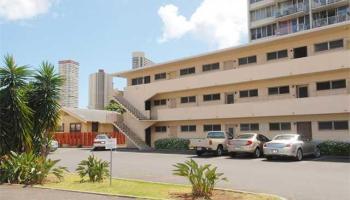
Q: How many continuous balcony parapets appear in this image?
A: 2